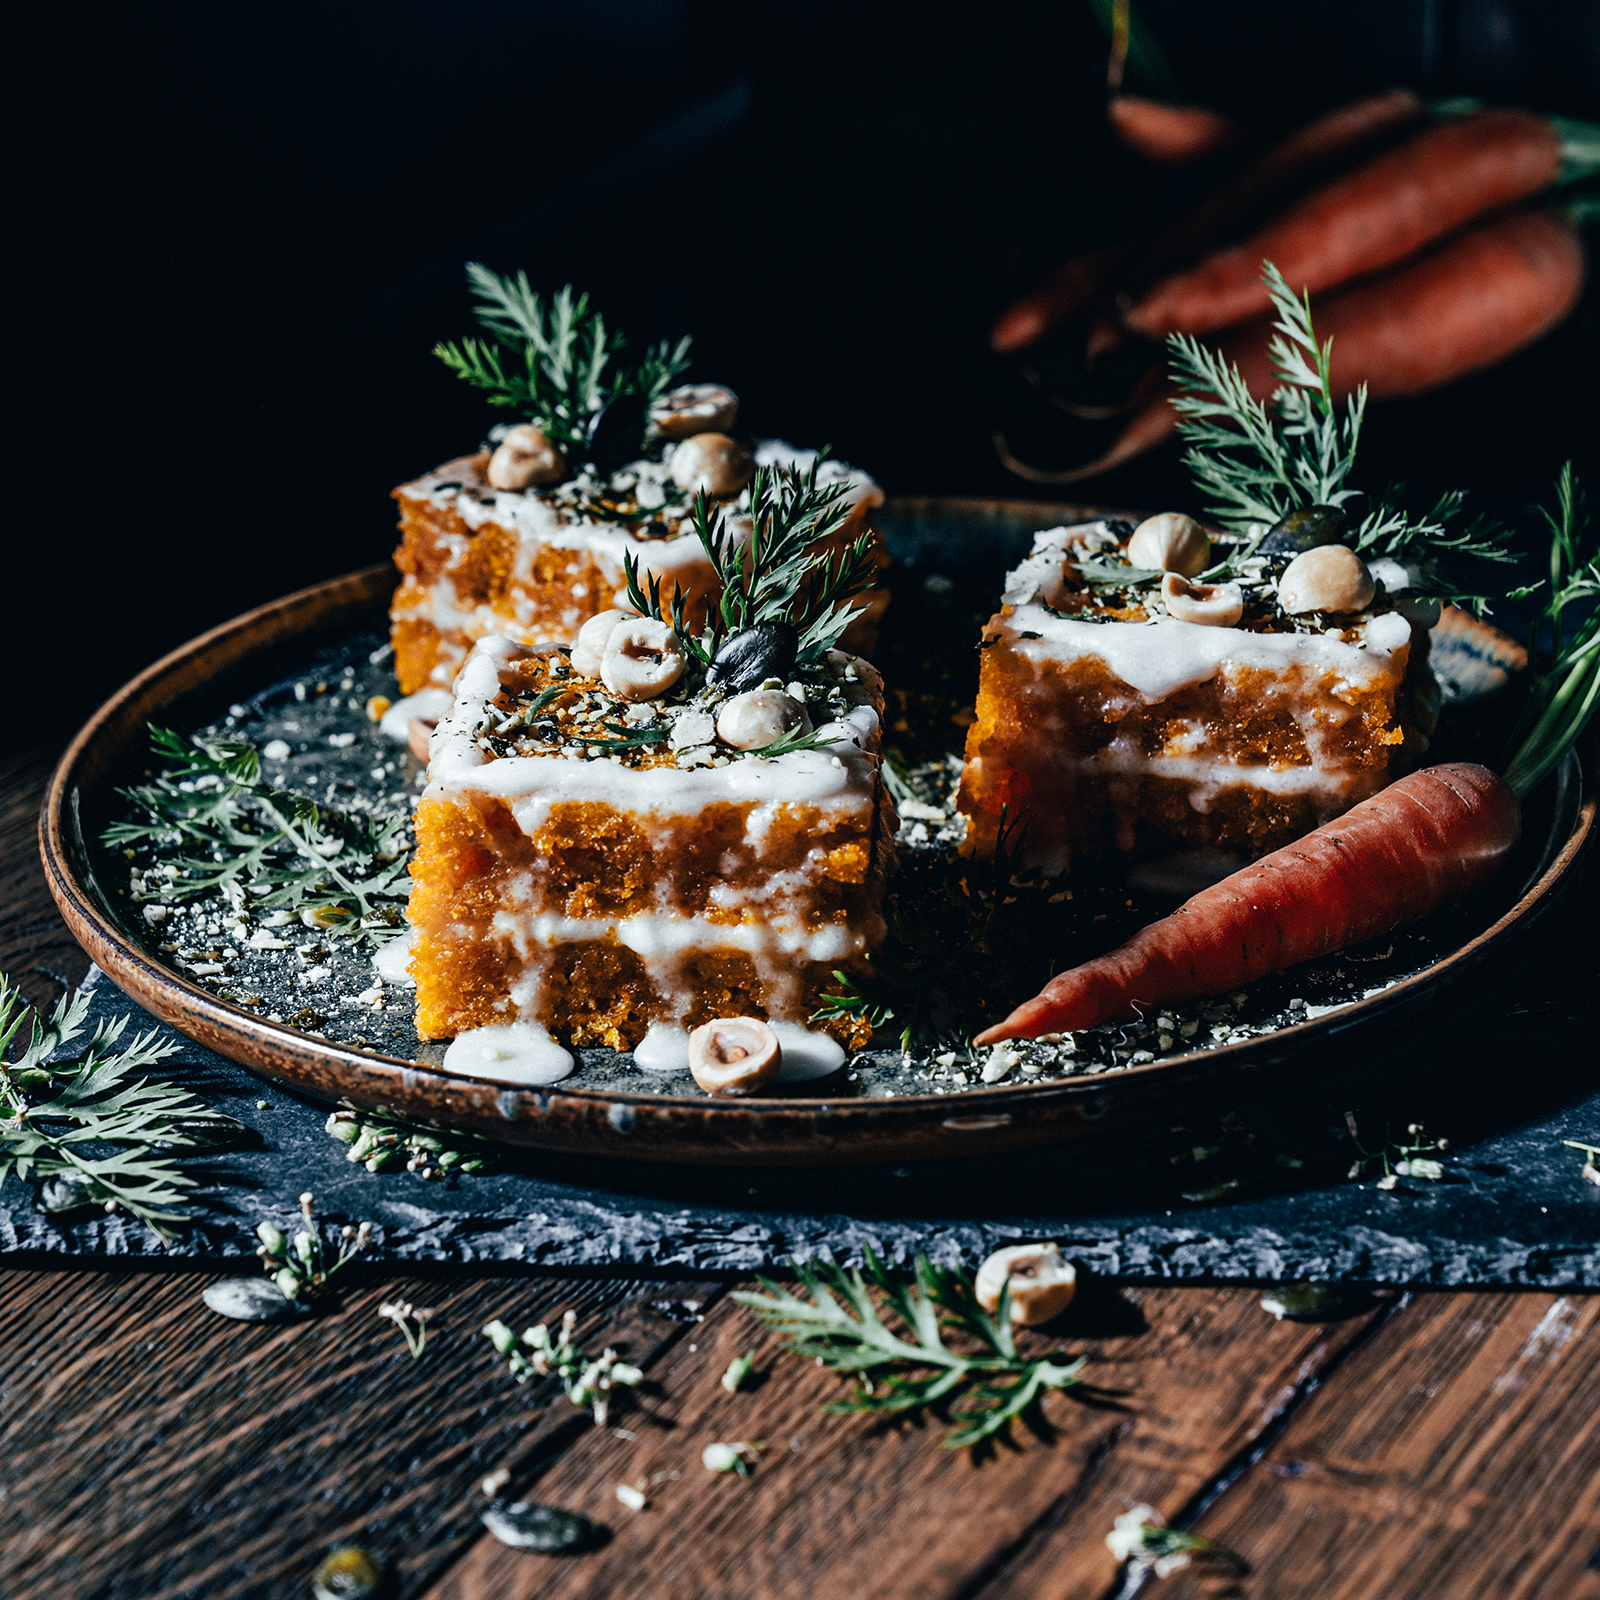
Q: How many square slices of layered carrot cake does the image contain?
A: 3